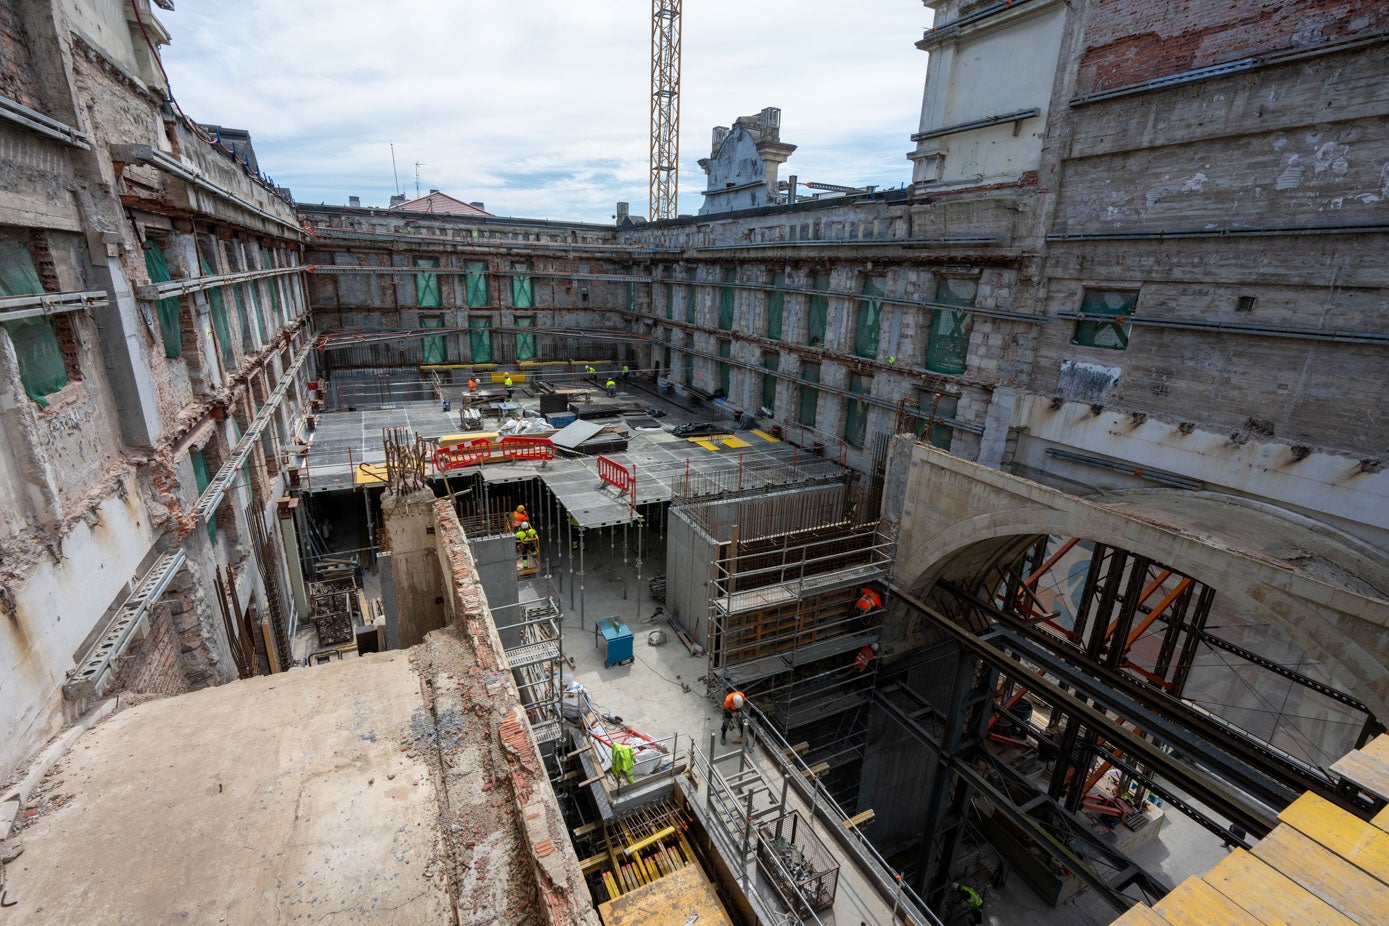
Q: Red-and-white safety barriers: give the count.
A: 3